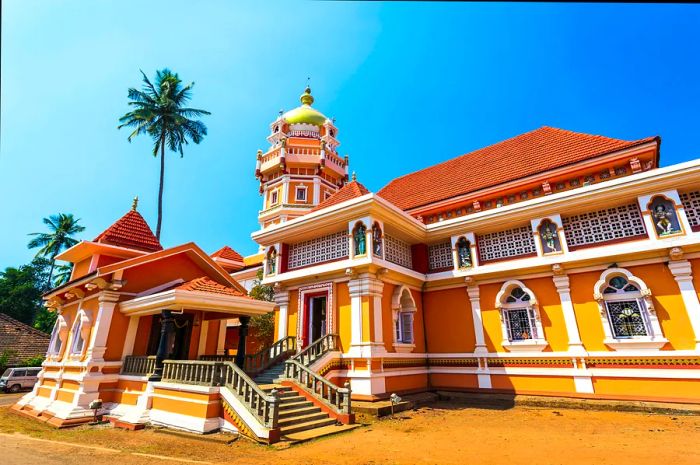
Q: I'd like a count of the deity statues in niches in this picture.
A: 6